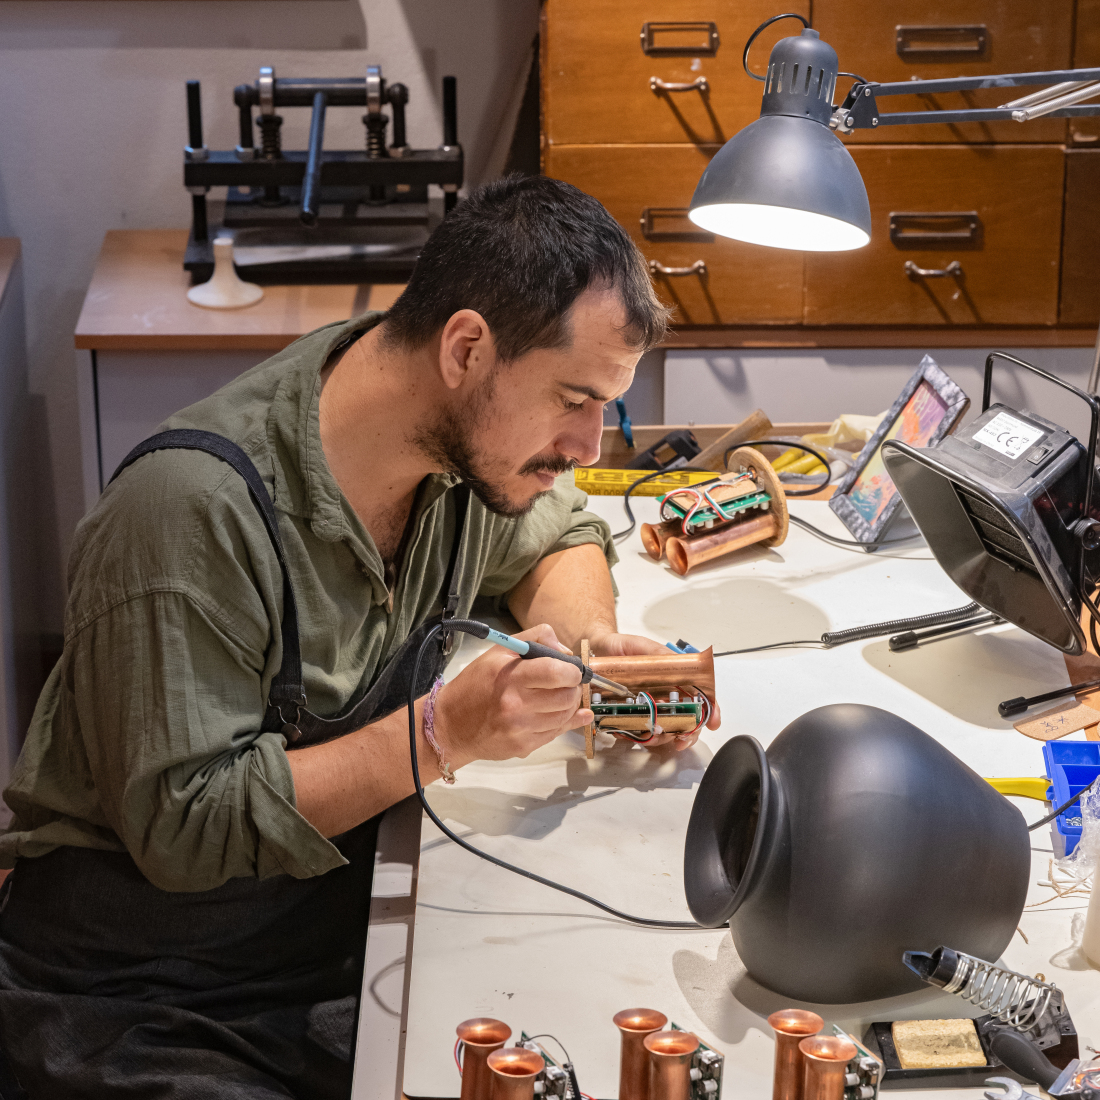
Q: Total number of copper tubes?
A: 9